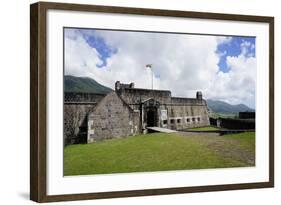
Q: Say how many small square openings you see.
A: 6